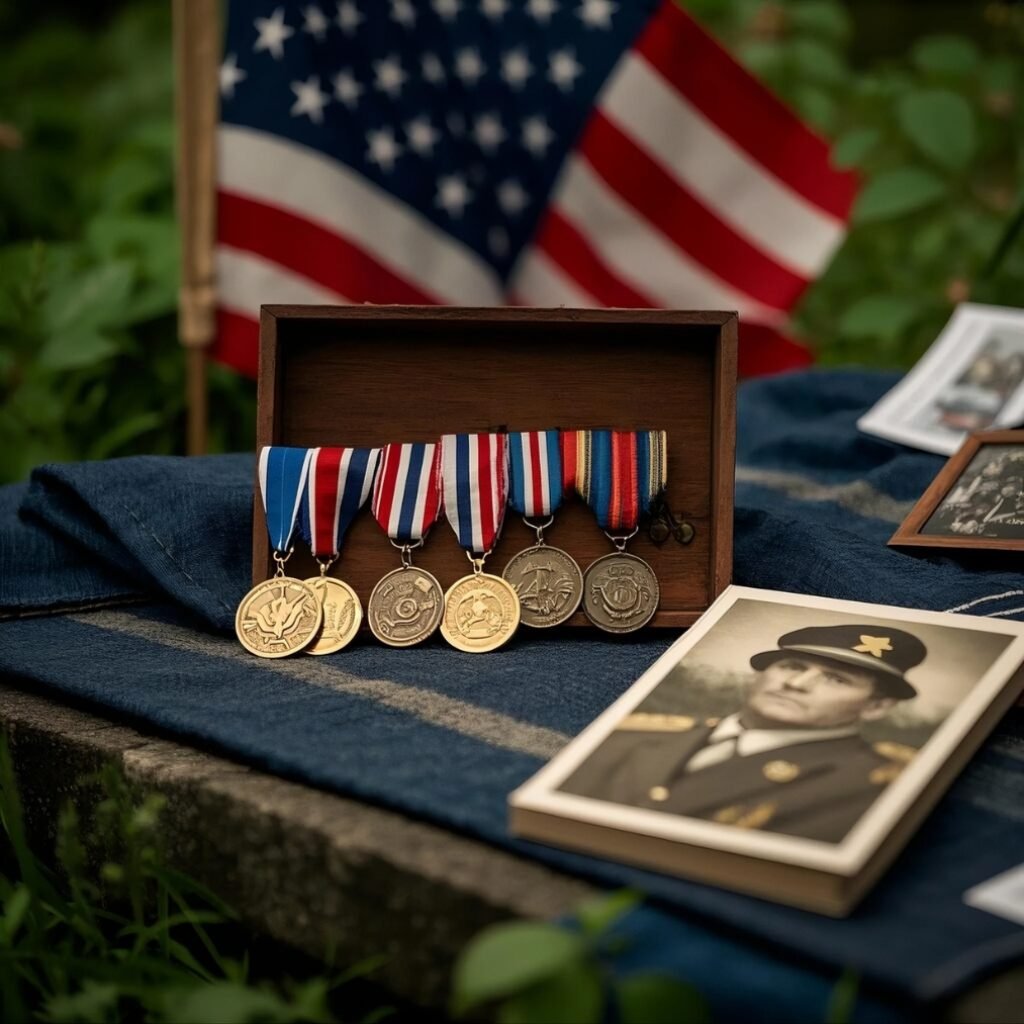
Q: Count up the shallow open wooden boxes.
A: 1